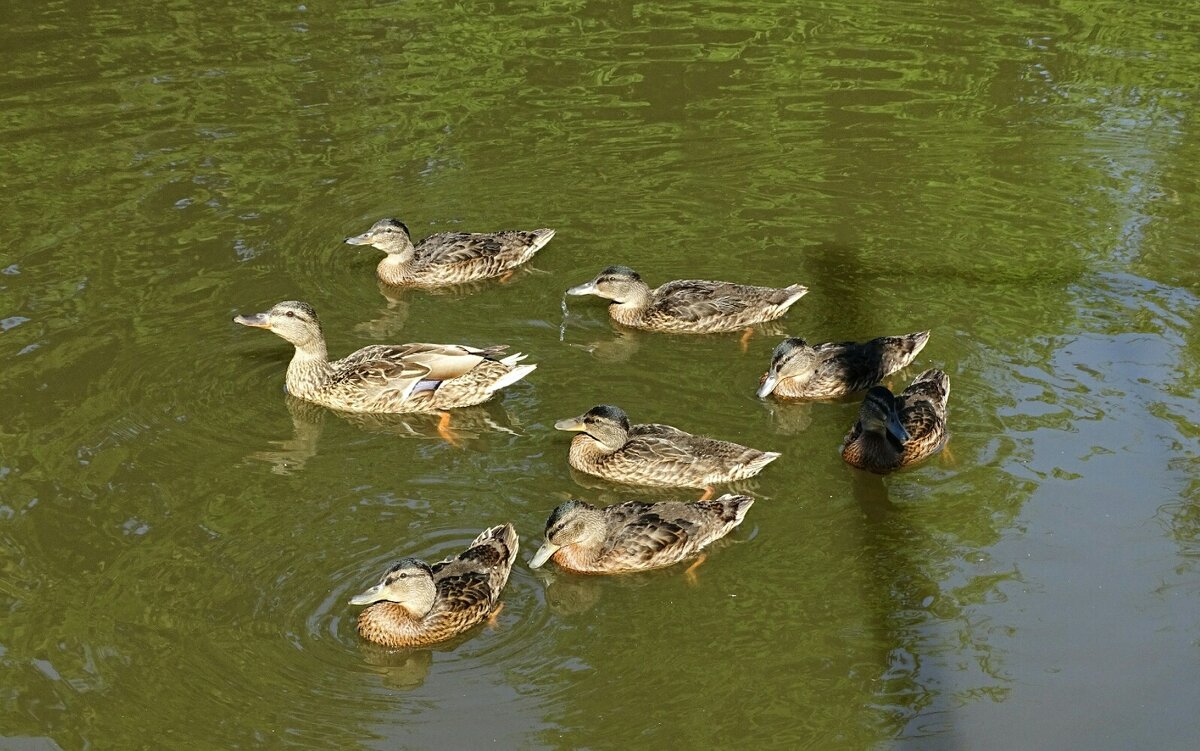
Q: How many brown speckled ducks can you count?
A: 8